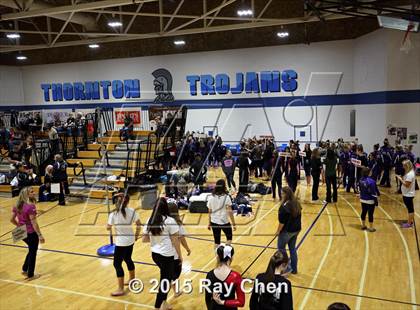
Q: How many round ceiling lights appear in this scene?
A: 7